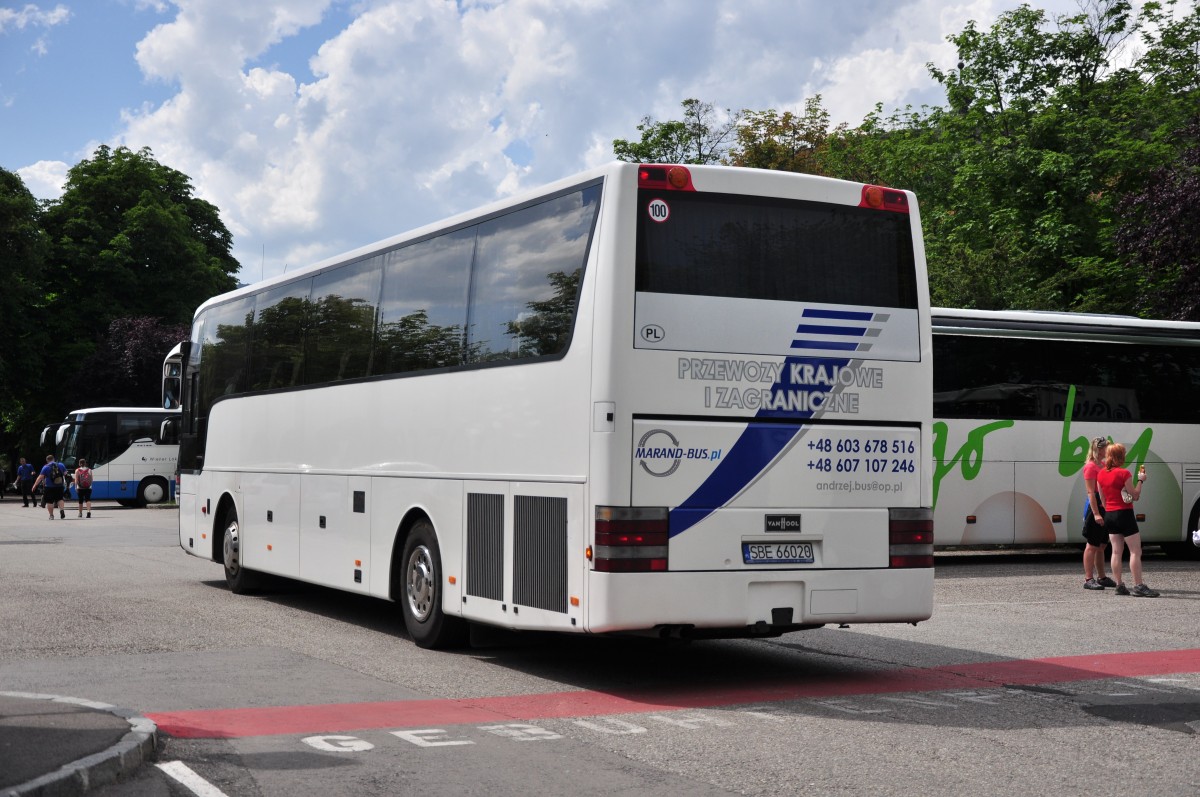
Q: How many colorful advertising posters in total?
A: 0